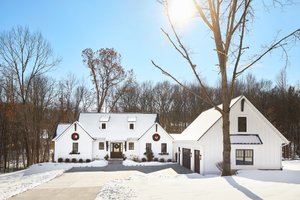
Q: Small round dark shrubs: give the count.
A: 9